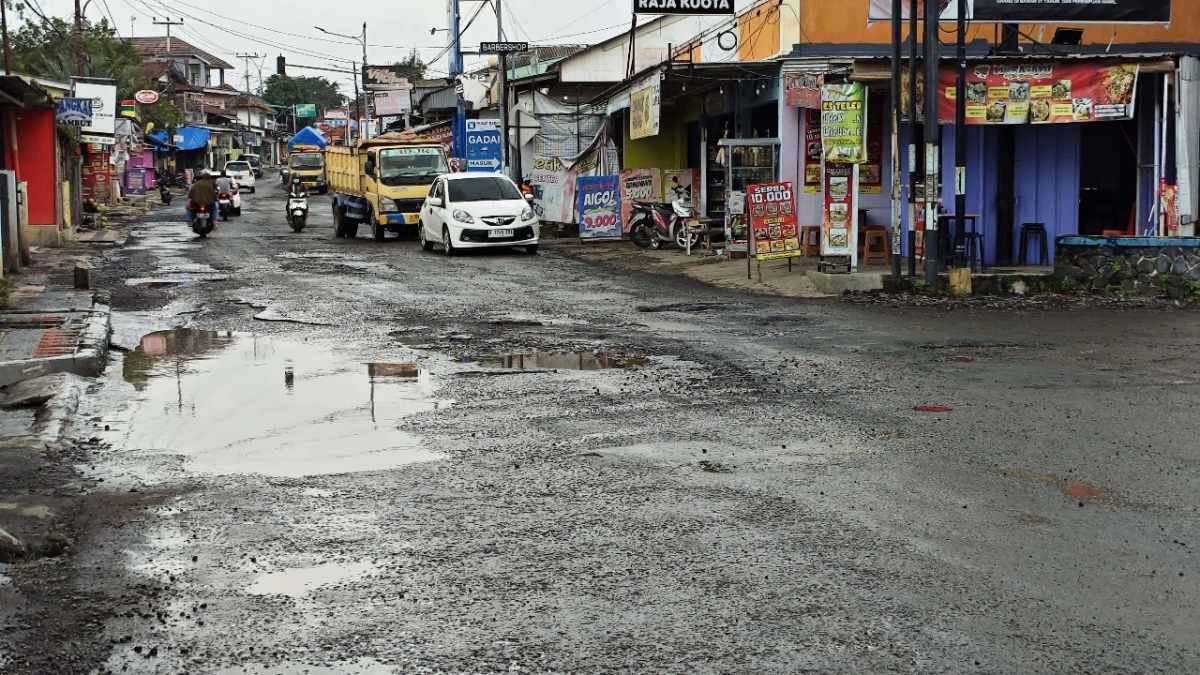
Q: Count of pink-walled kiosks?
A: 1